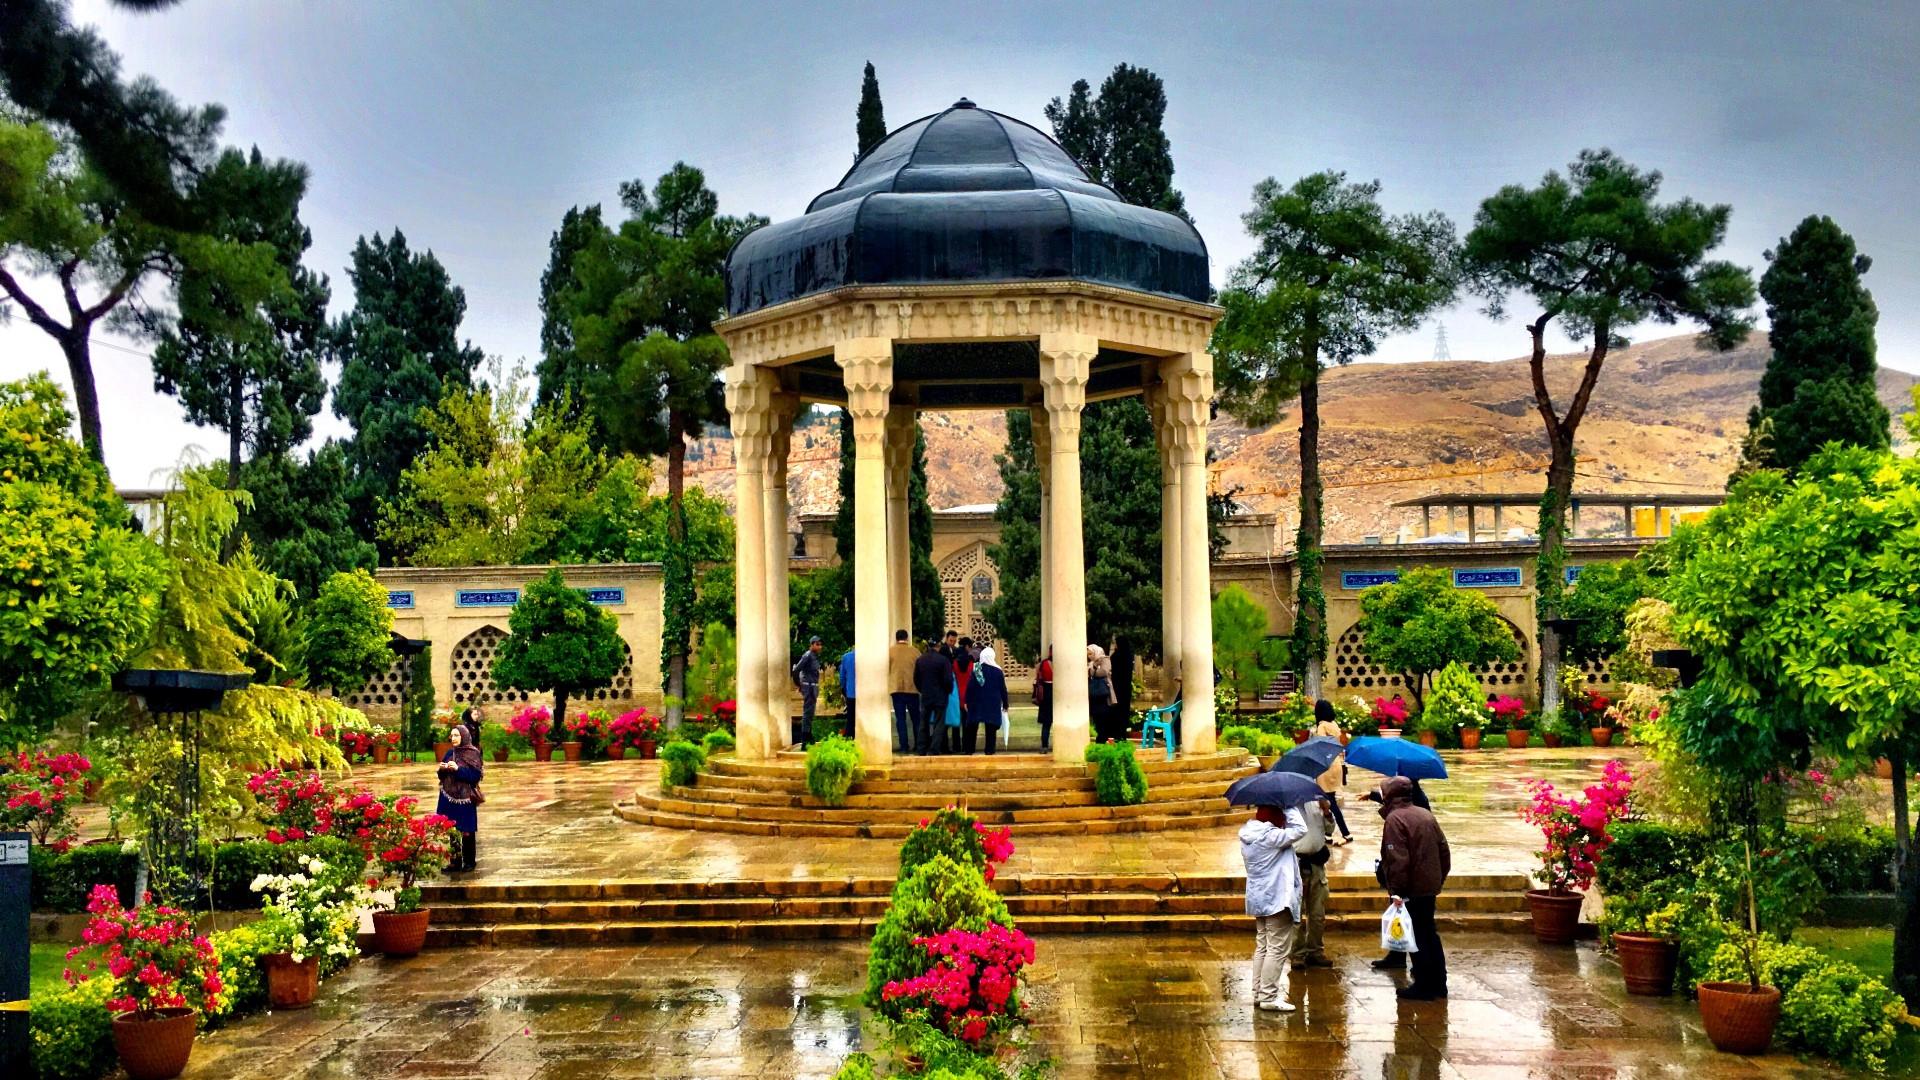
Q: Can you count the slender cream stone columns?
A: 8